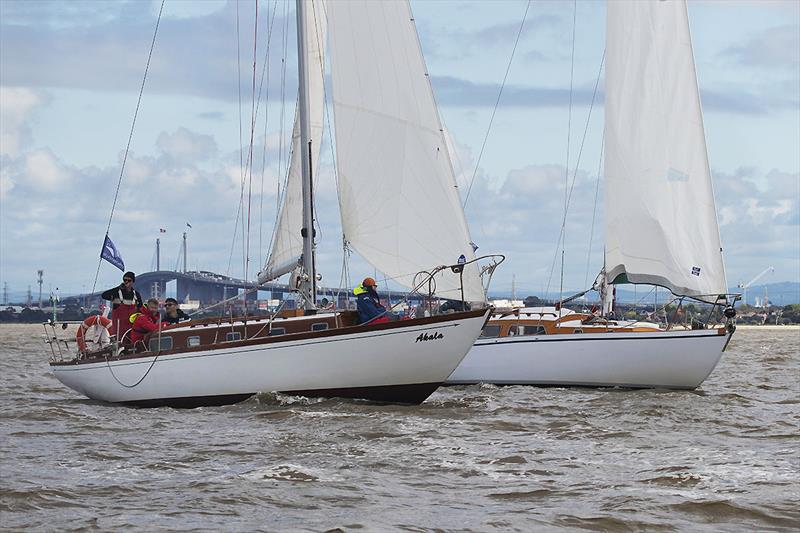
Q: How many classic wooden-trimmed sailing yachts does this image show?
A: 2